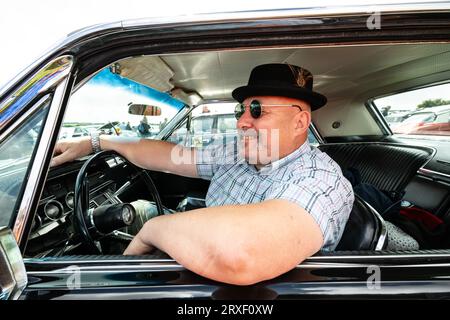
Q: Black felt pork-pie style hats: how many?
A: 1